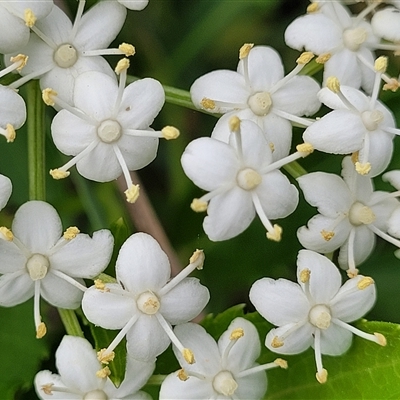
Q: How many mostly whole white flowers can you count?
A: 11